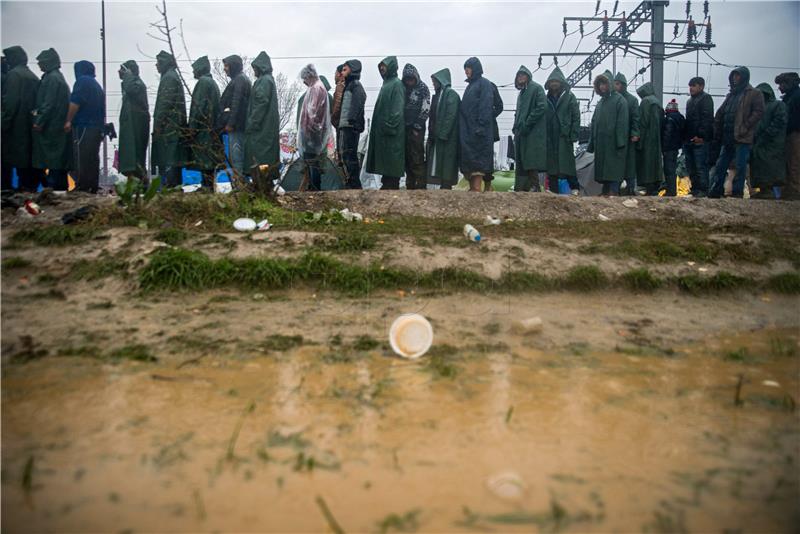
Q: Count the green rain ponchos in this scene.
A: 15